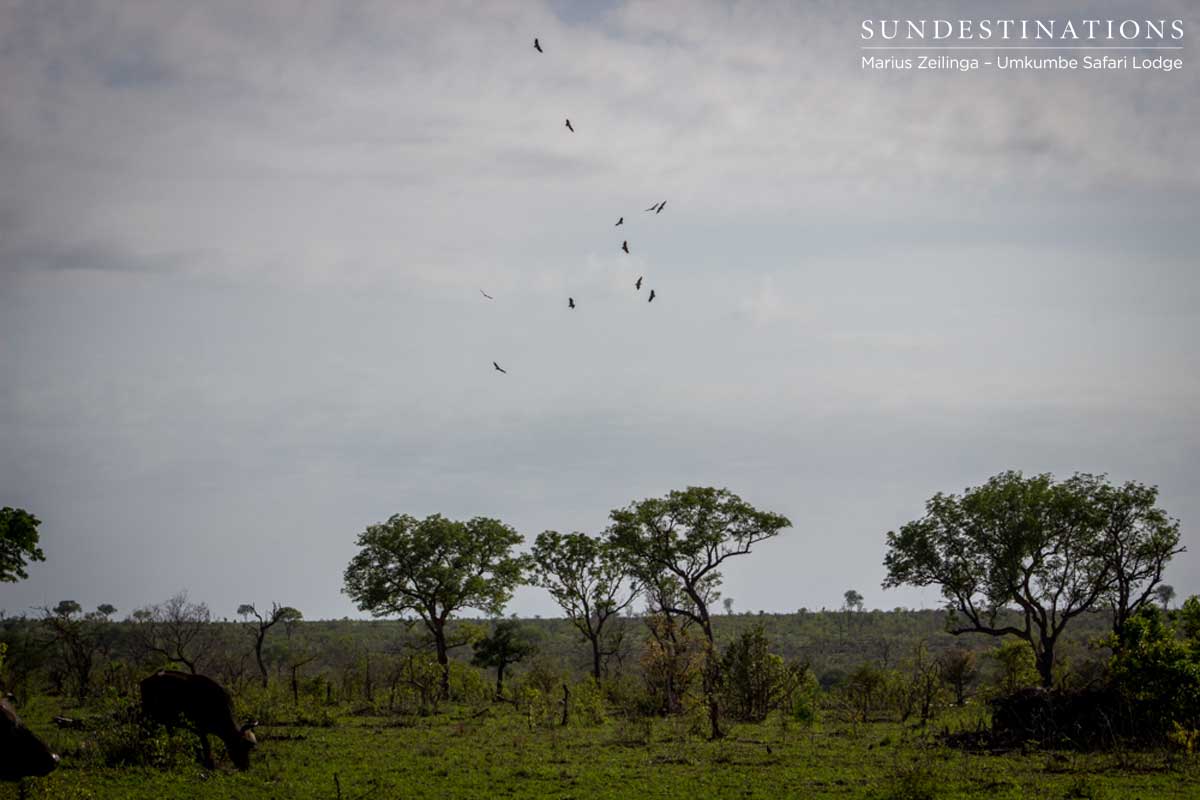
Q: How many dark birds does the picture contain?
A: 11